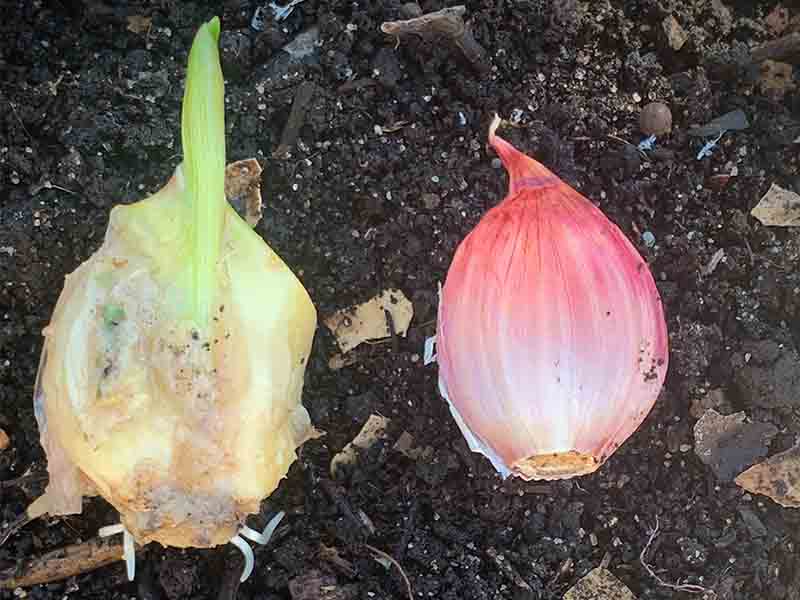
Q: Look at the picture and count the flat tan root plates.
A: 1